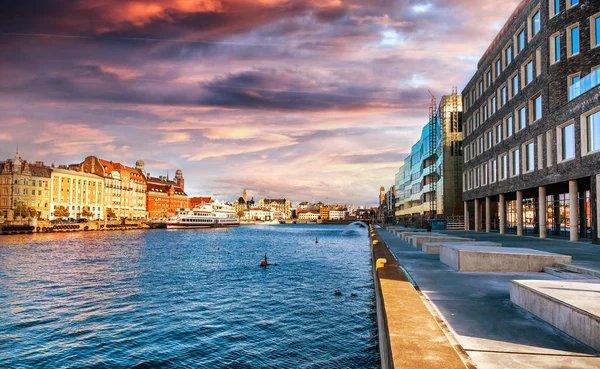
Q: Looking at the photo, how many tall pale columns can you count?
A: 7